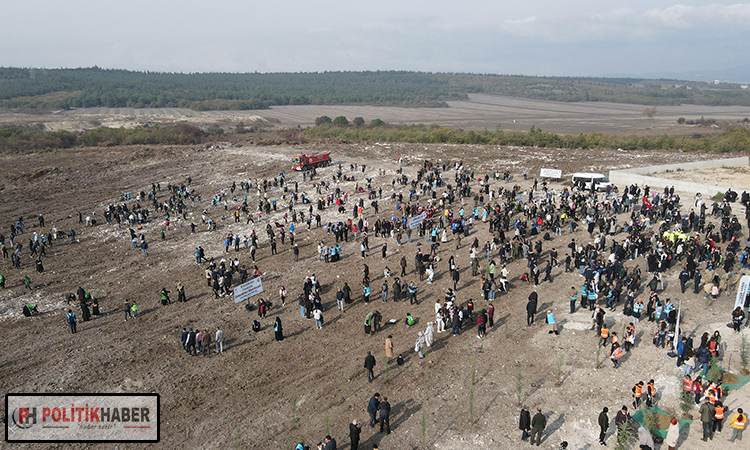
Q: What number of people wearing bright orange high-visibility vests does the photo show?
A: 14